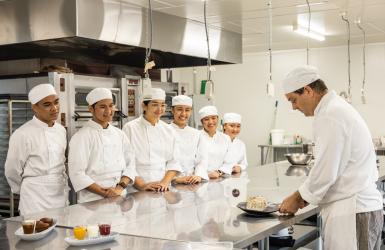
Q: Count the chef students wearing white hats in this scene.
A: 6